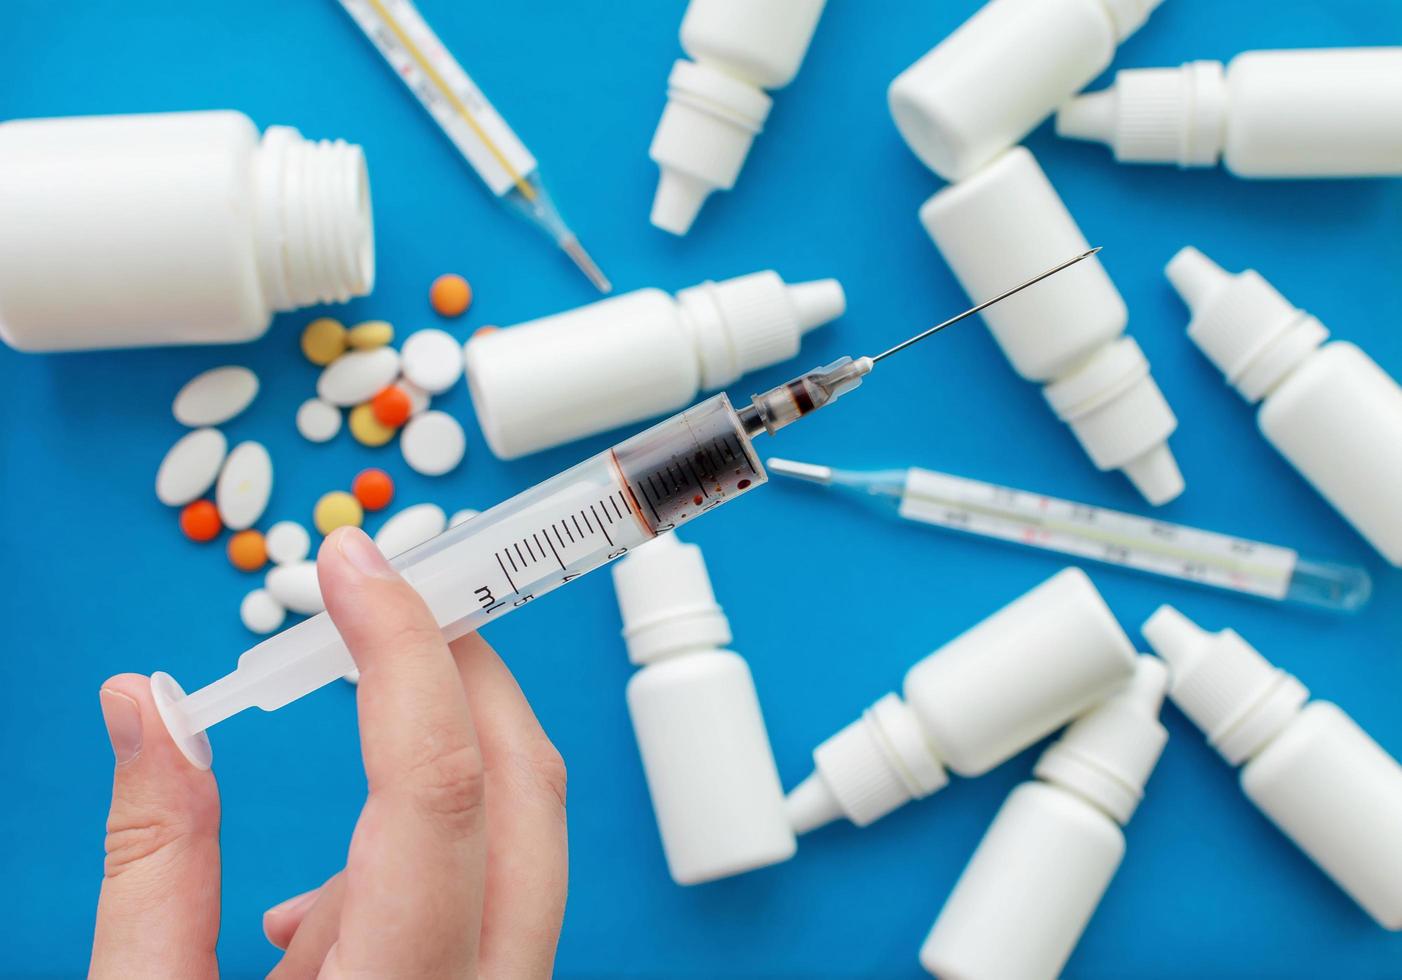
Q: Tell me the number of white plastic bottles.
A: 11